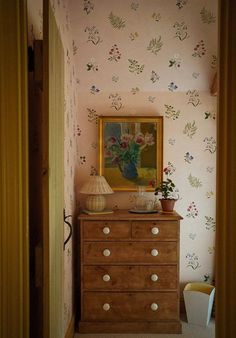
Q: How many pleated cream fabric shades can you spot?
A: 1